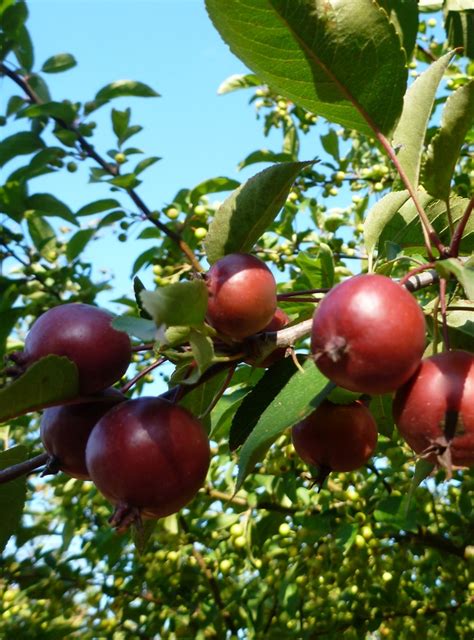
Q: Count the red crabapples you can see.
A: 8